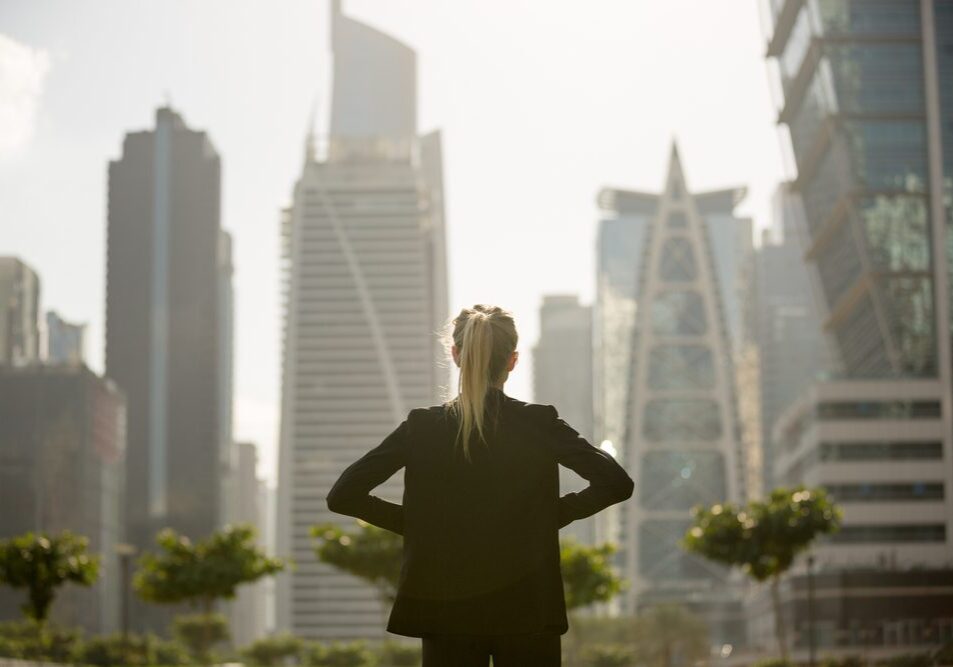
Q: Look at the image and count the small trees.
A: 5